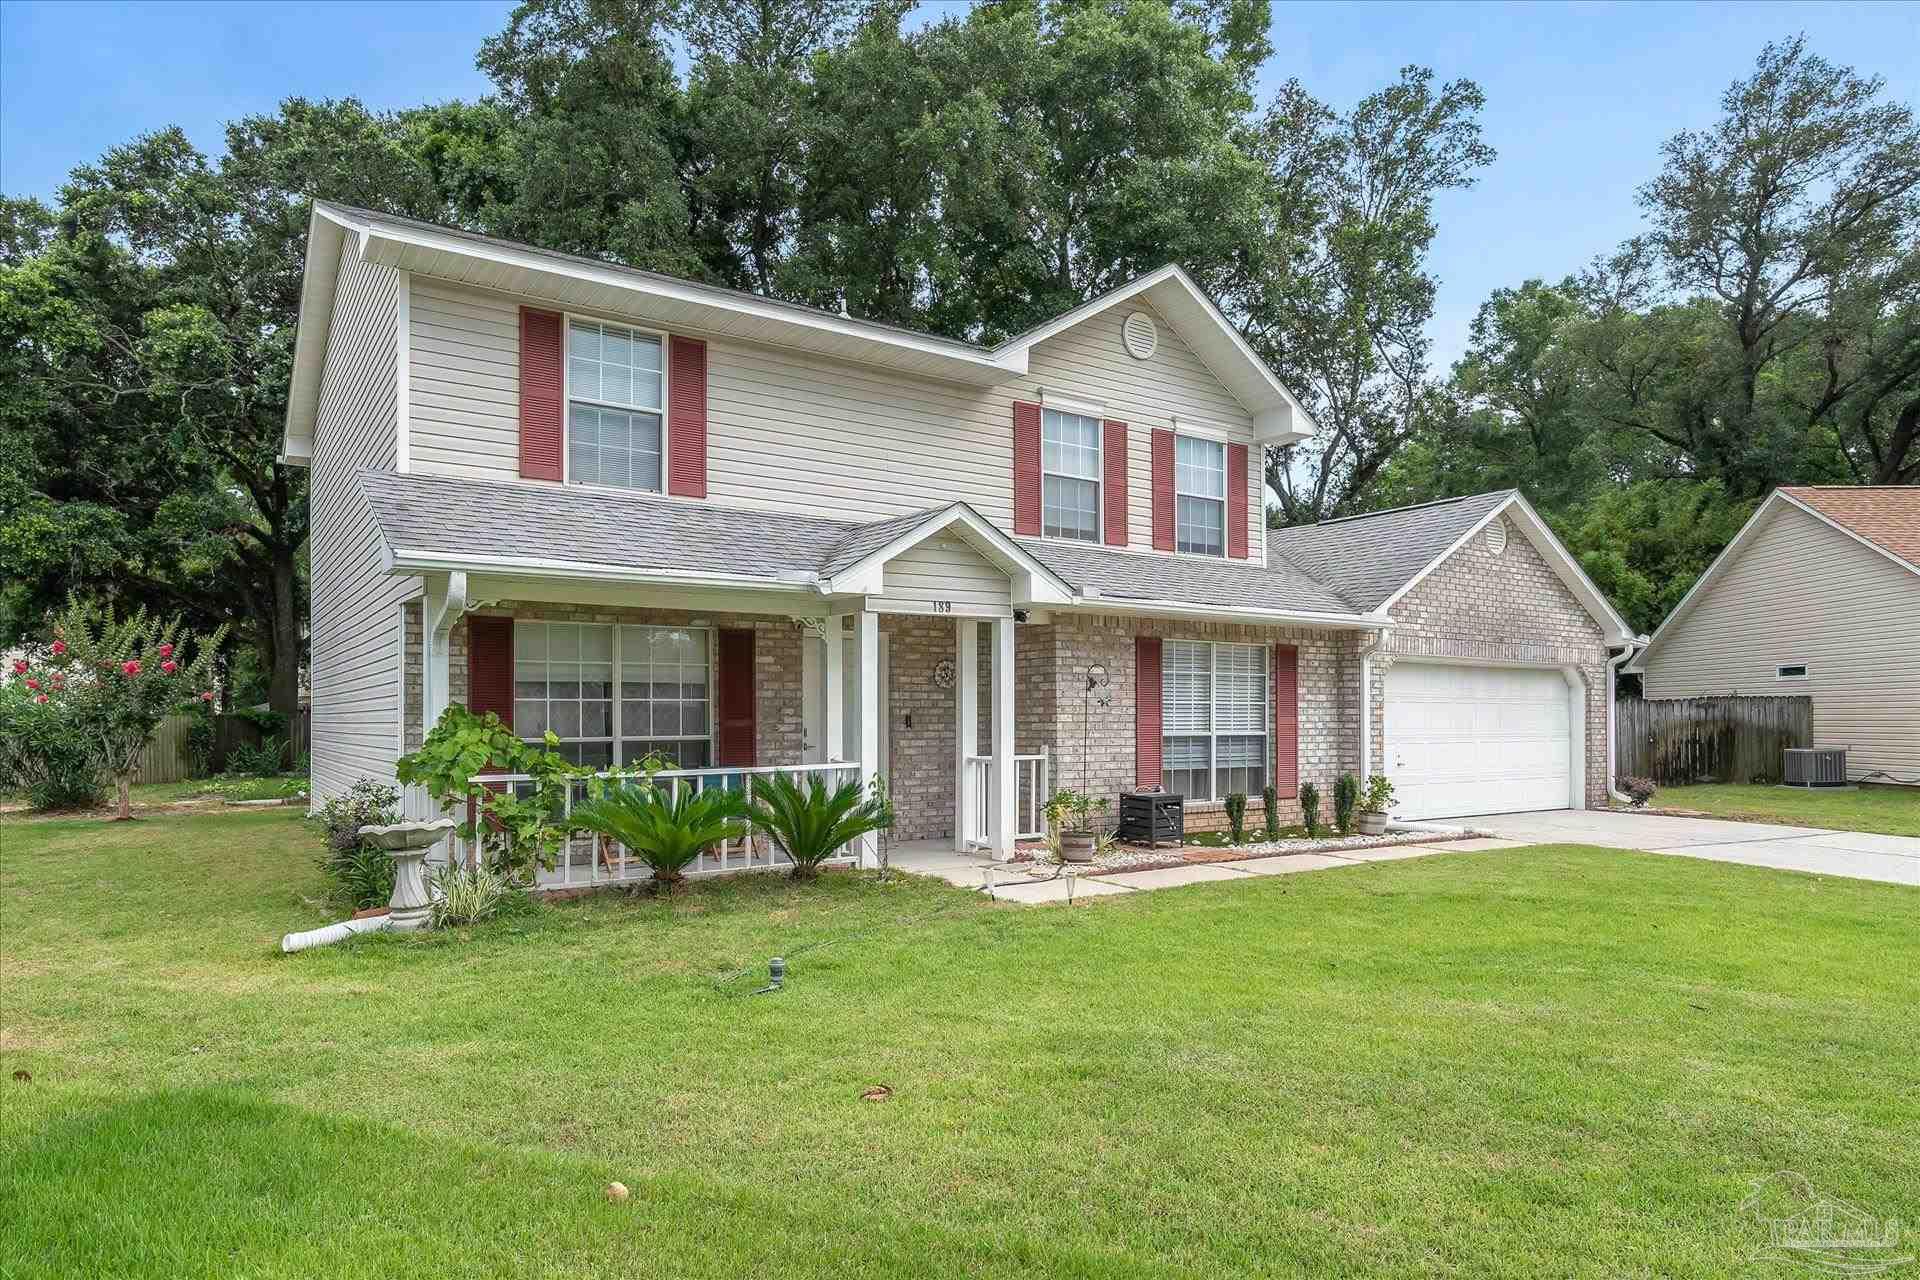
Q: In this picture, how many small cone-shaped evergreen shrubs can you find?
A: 4